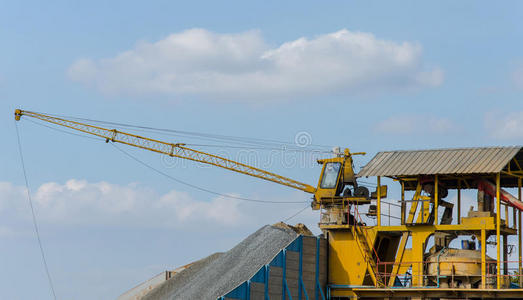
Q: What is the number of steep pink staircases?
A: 0